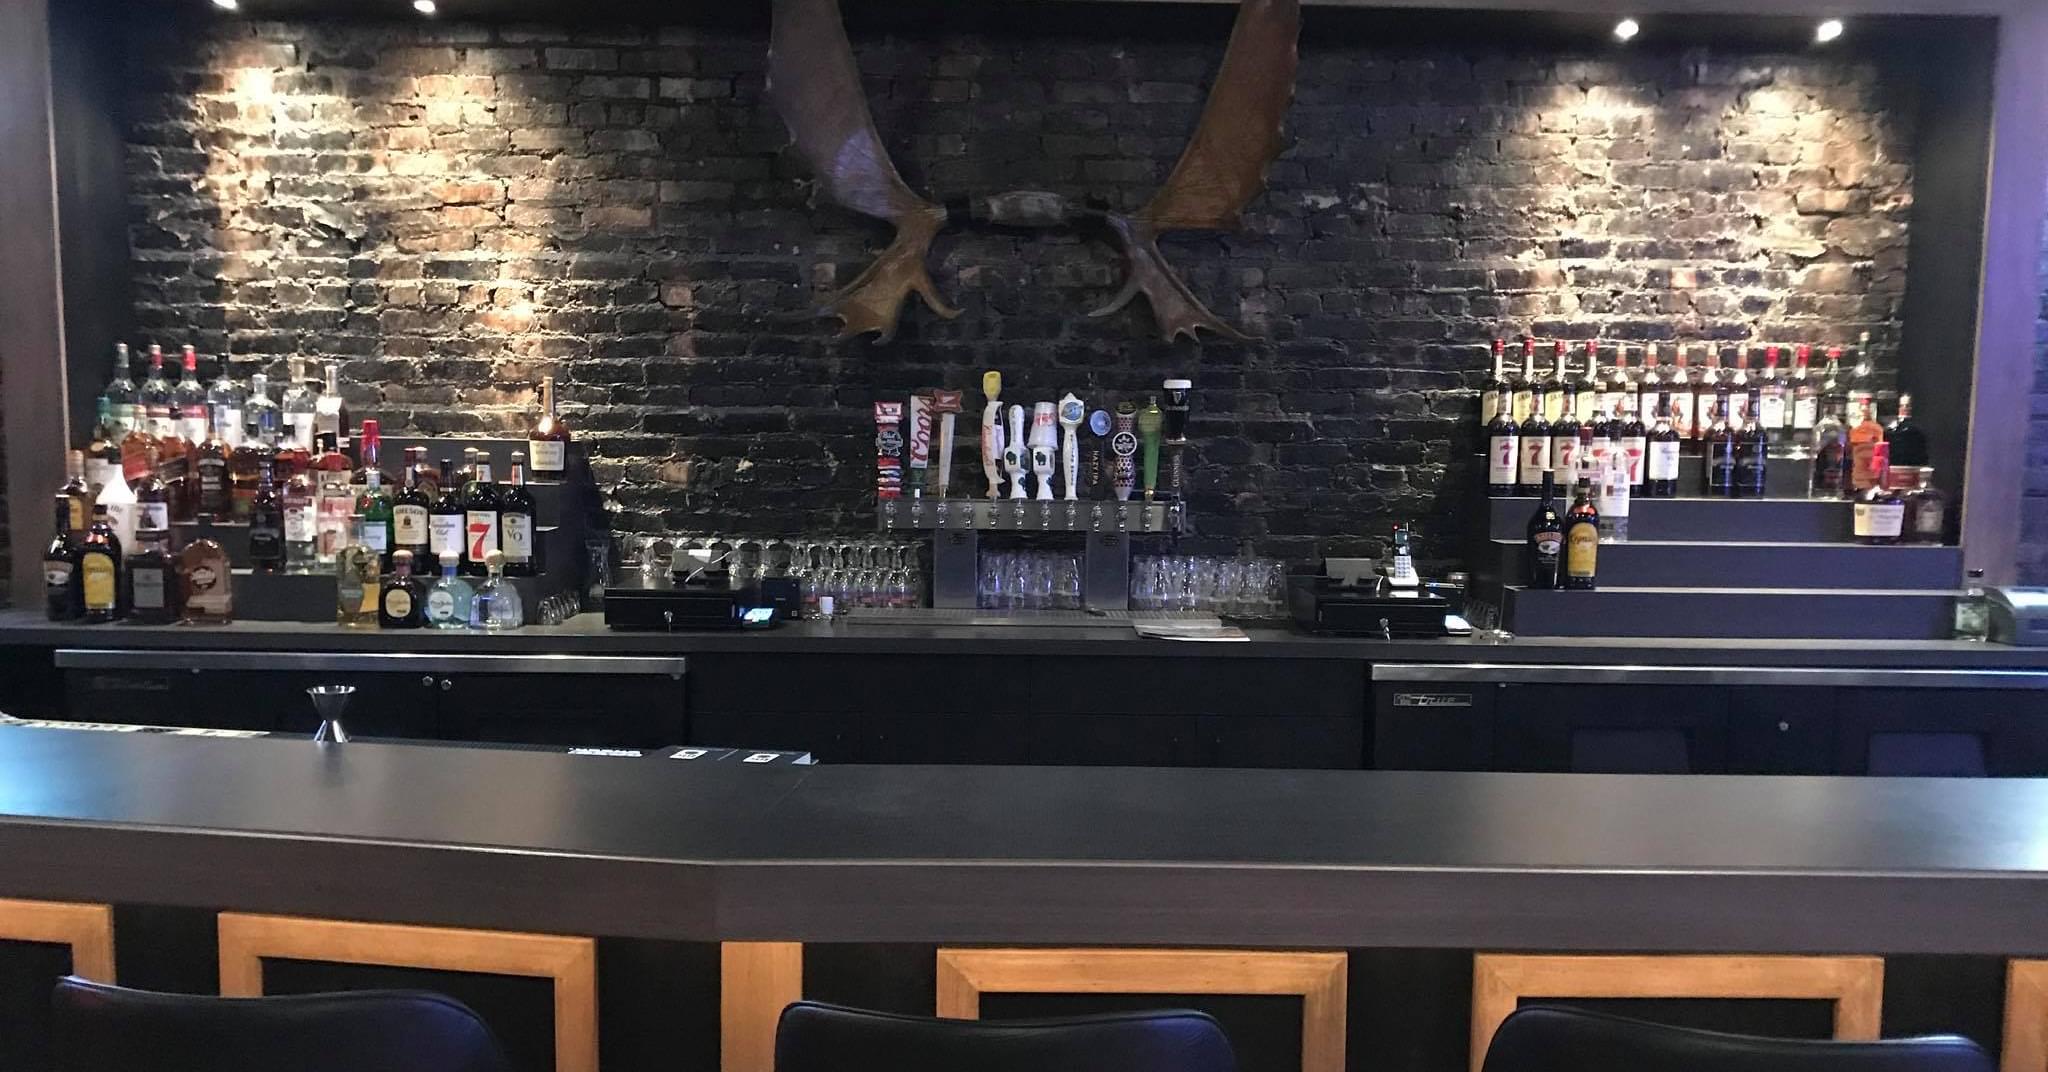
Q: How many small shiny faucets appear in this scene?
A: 12